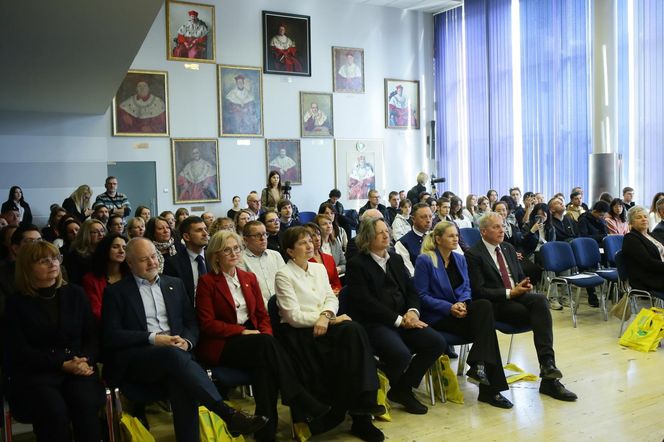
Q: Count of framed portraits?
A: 10